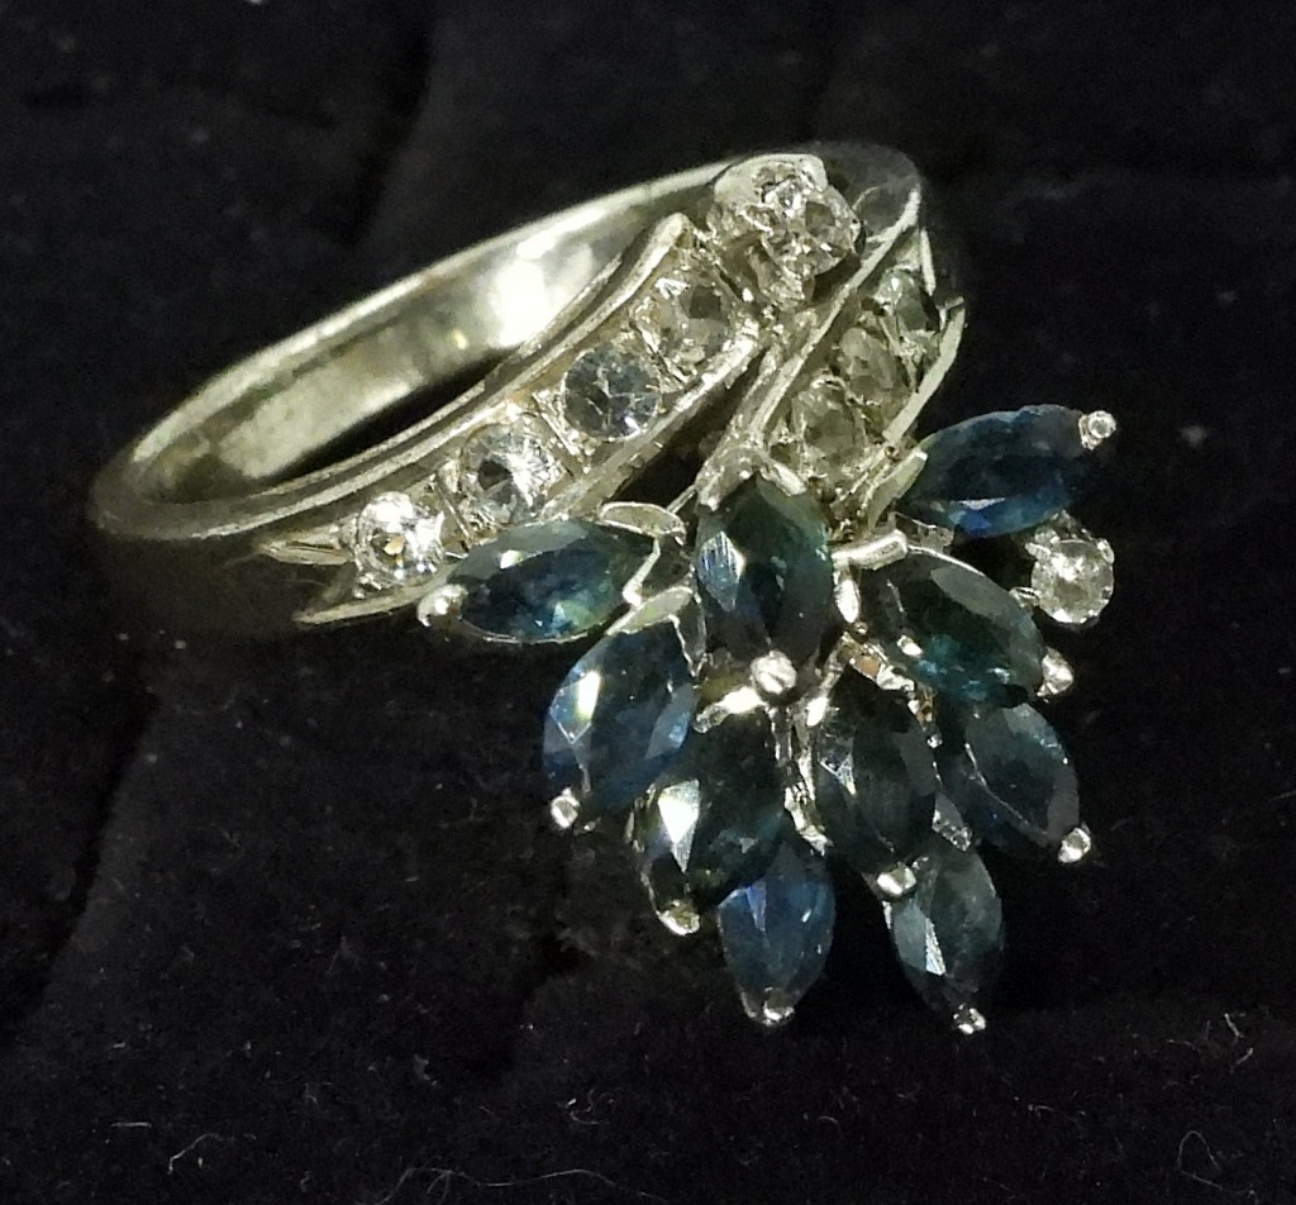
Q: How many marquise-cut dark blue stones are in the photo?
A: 10